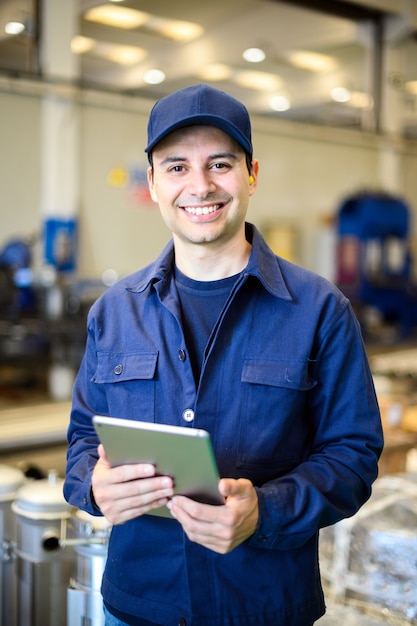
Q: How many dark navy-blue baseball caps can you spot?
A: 1